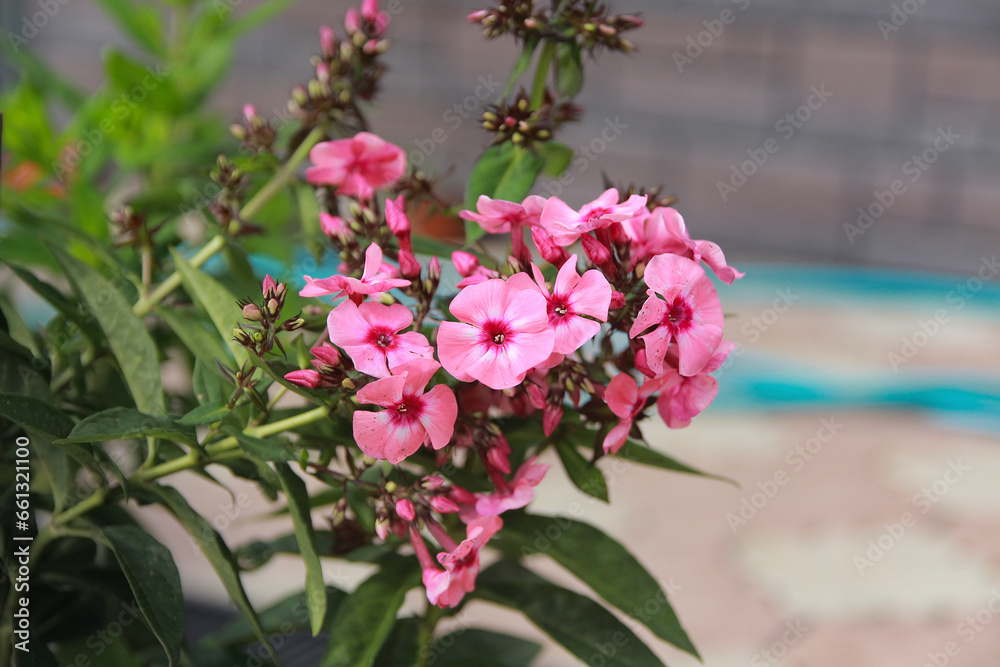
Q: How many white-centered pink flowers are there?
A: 5